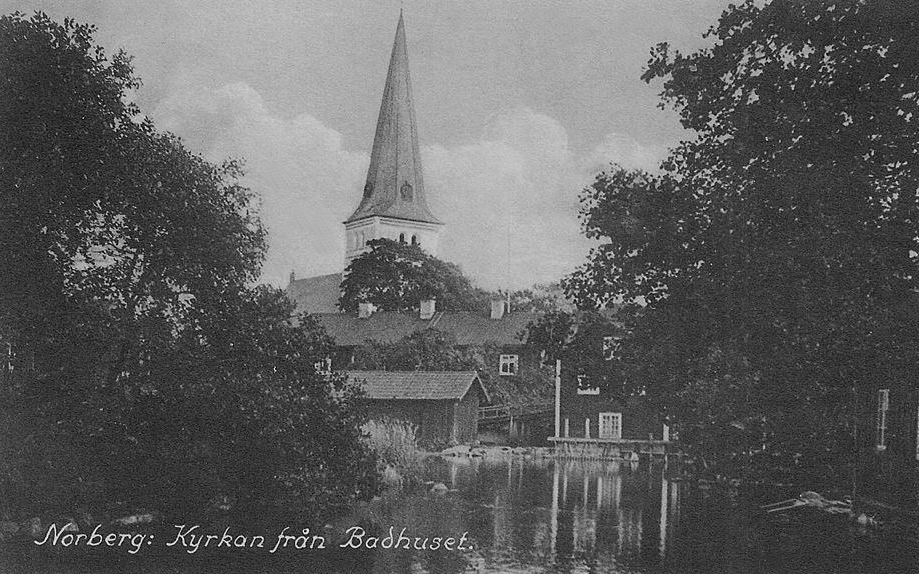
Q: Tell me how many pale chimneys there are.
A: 3